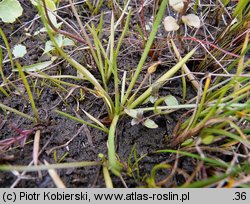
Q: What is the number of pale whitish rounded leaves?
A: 3